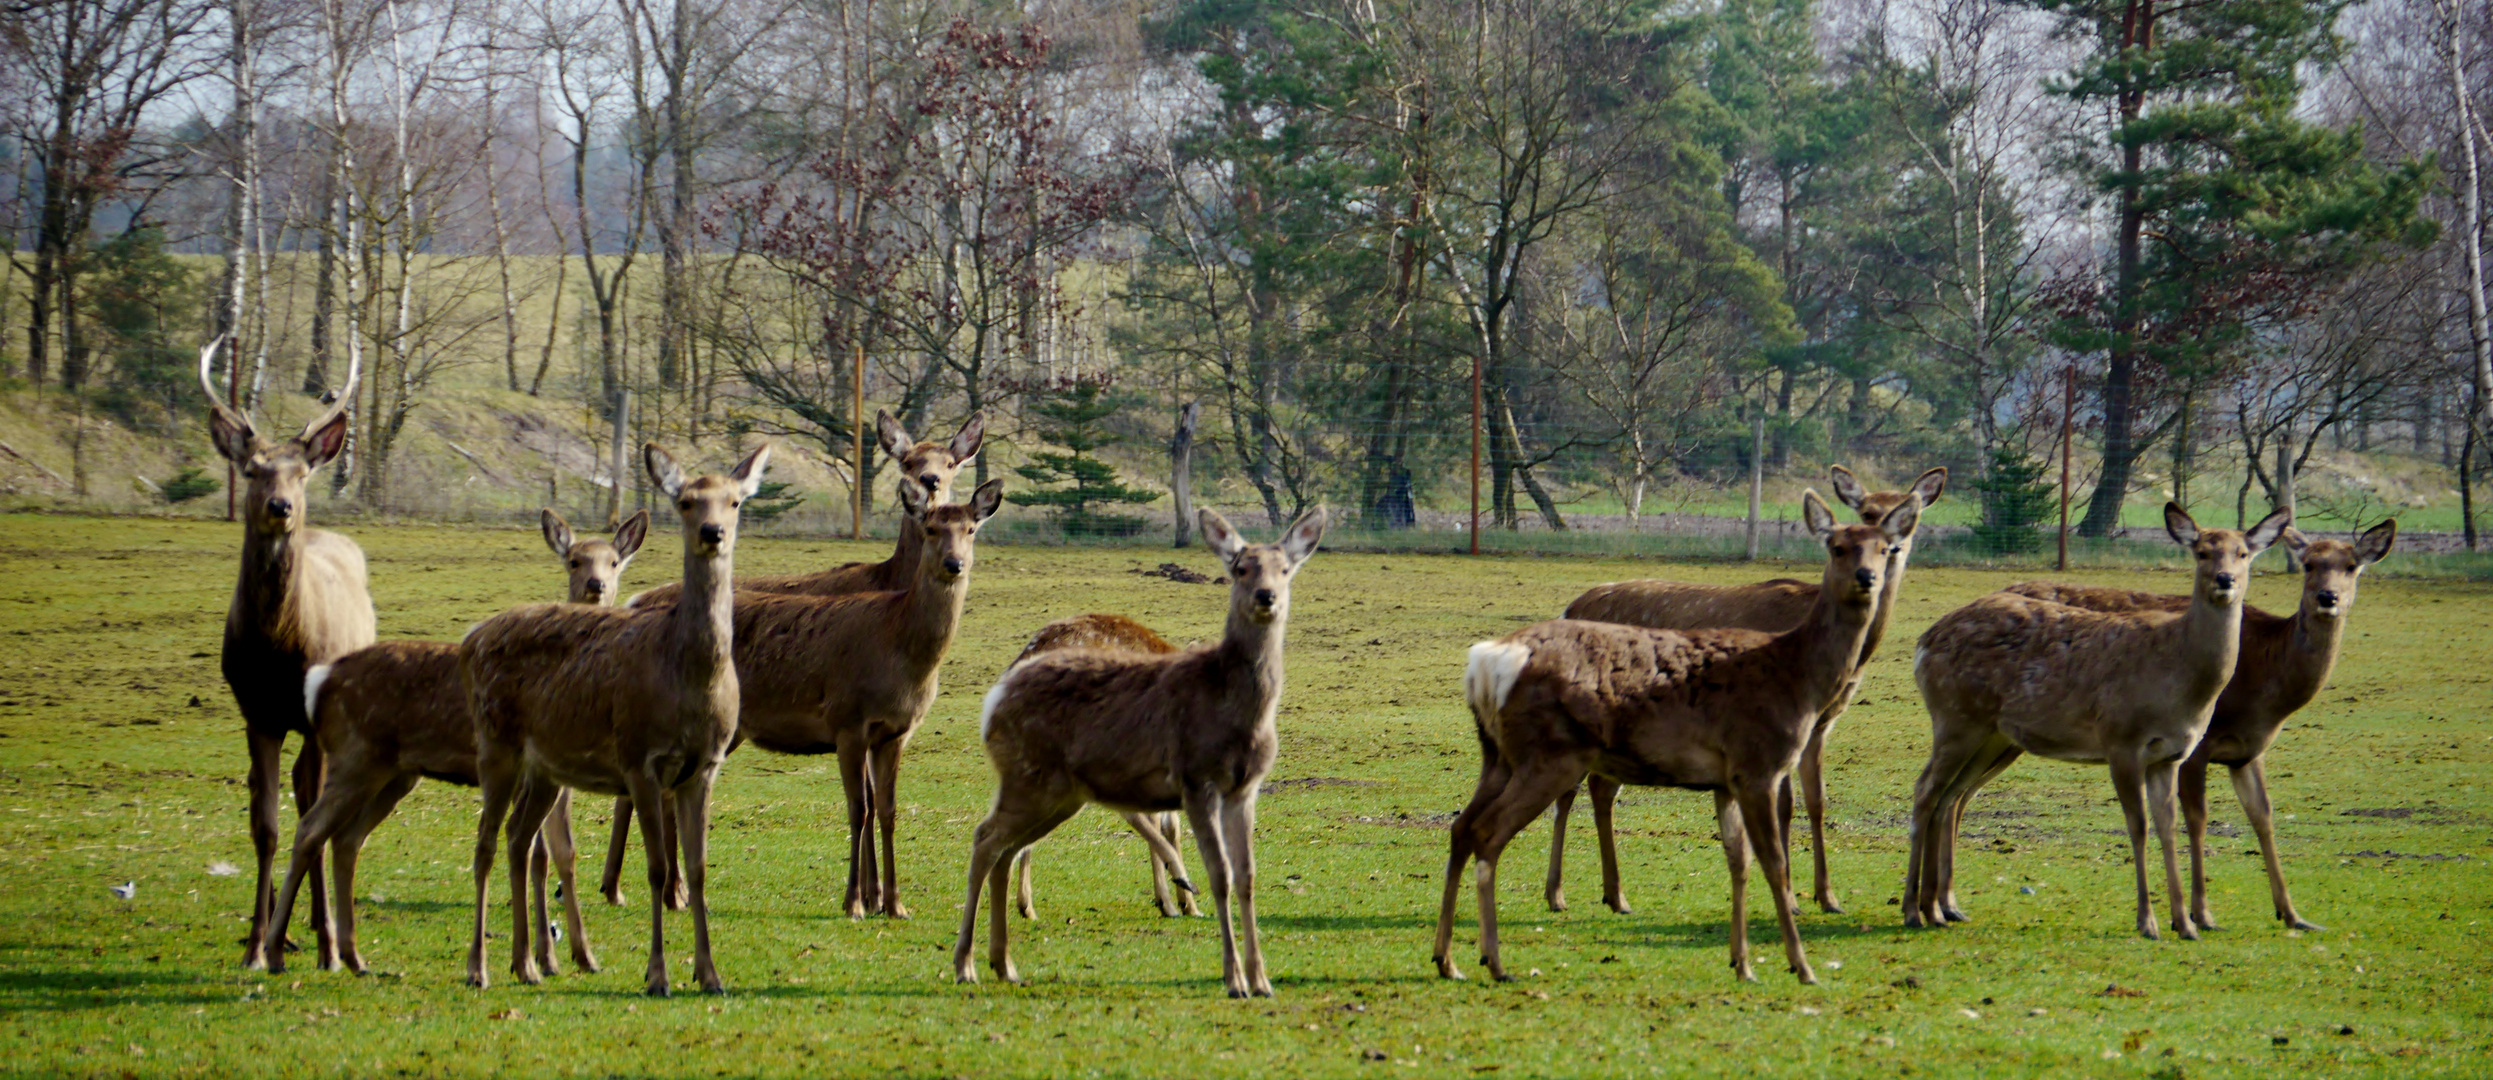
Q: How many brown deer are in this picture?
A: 11